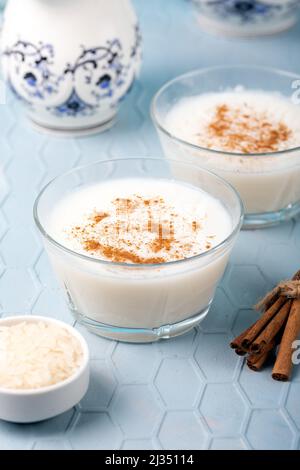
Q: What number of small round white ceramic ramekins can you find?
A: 1